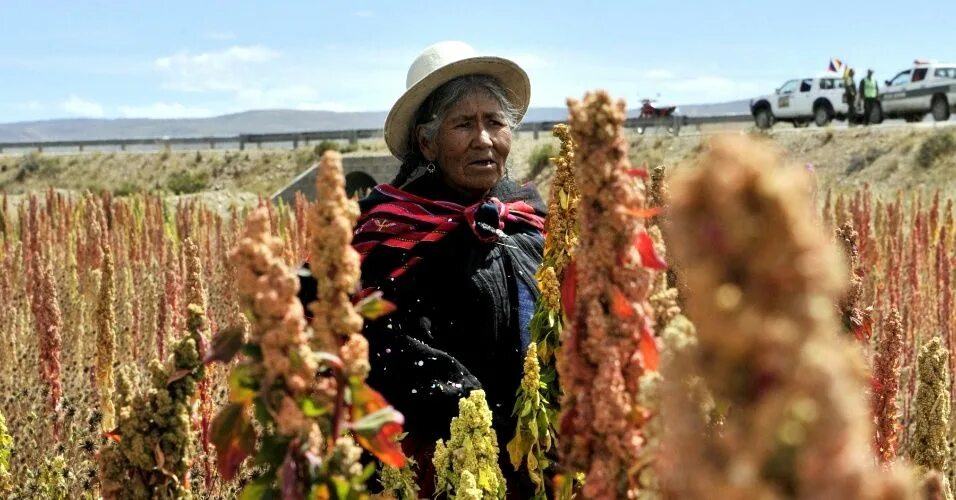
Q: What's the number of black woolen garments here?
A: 1